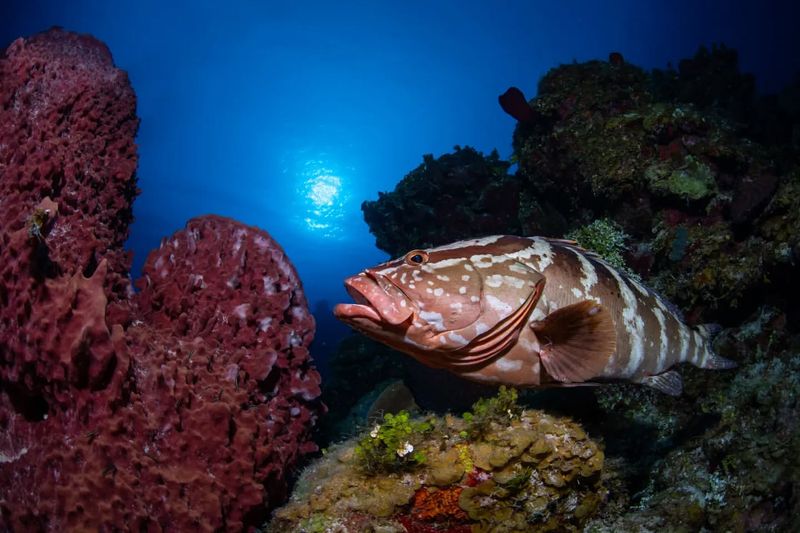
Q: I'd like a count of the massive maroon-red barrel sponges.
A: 2